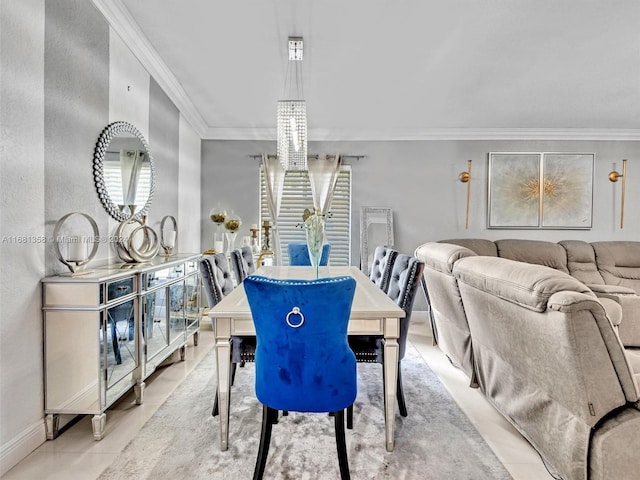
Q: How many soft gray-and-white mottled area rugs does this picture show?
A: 1